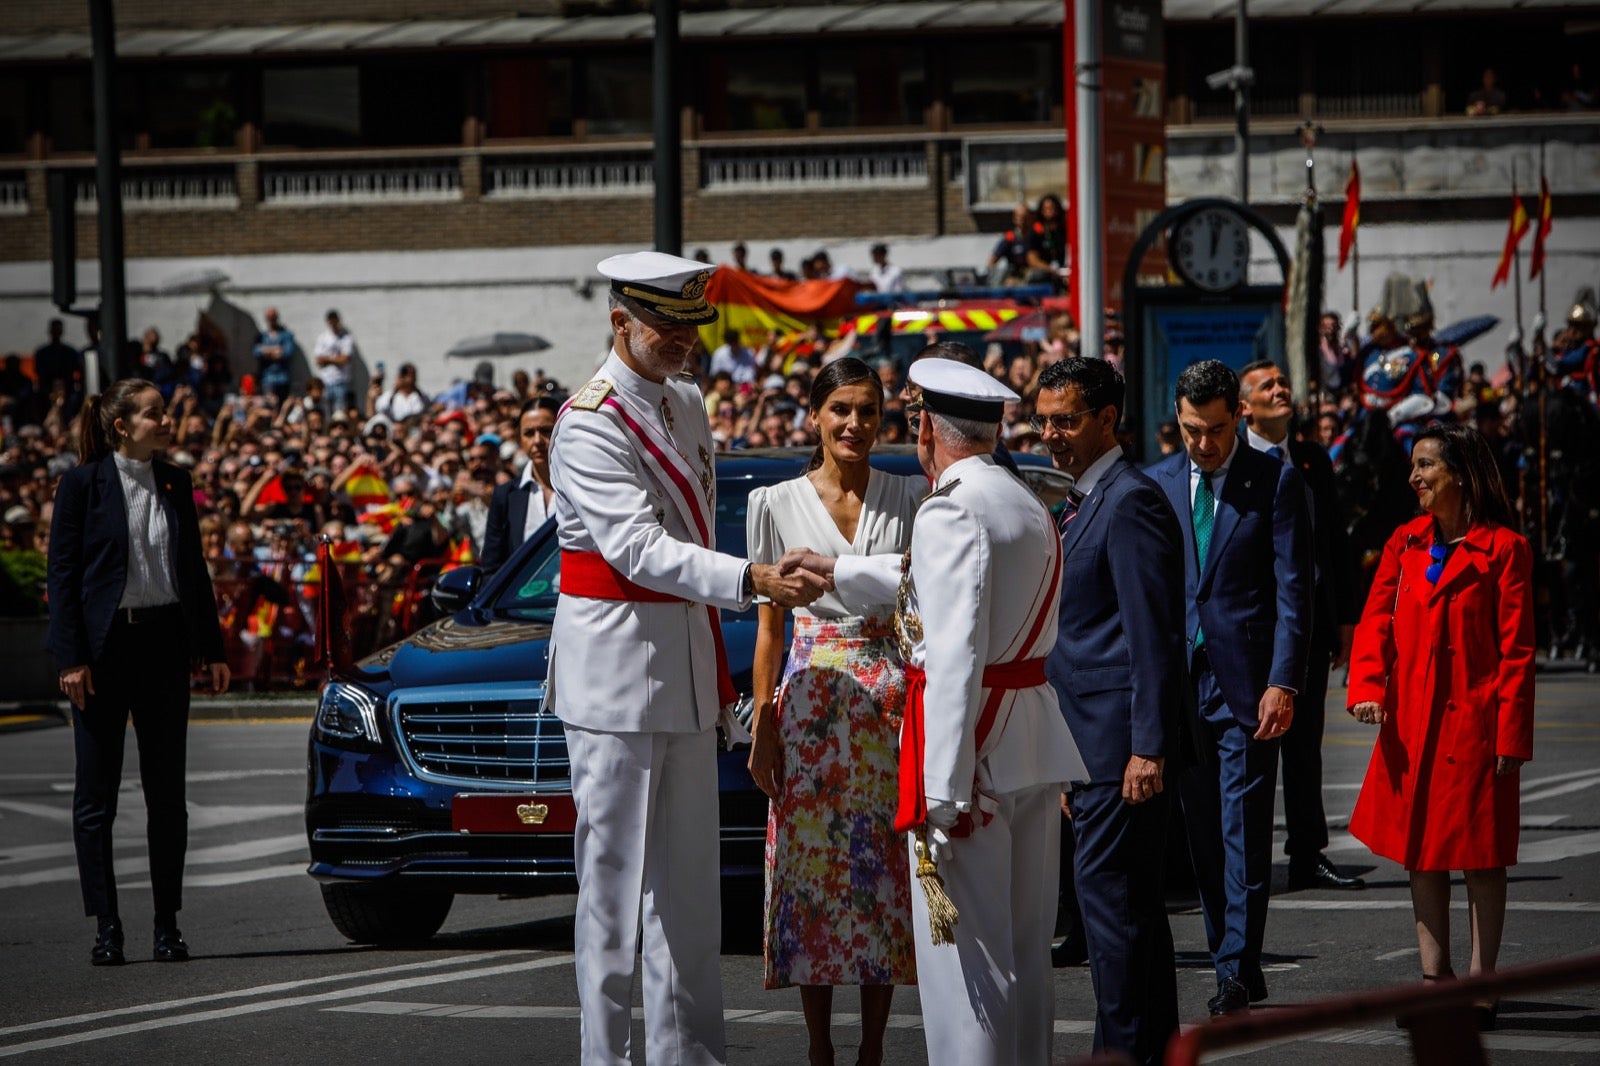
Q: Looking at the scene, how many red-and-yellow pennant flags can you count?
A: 3